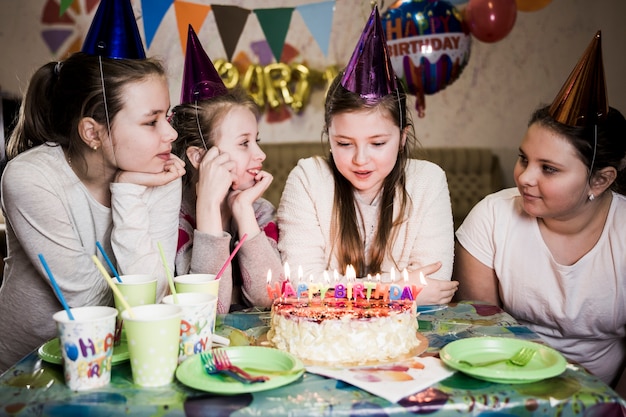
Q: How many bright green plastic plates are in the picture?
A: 3